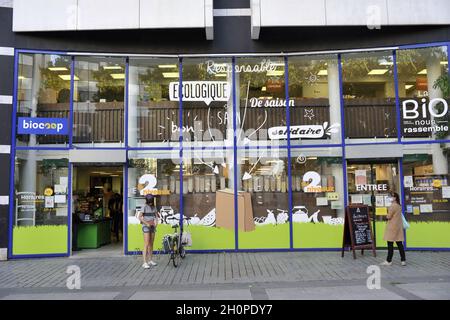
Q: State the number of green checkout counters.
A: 1